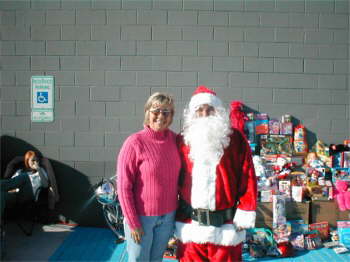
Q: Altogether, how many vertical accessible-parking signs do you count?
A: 1